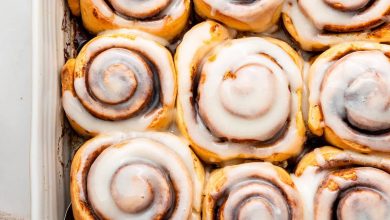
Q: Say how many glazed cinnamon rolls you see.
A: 9